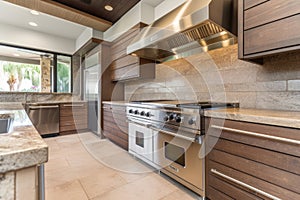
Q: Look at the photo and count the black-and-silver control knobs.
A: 8